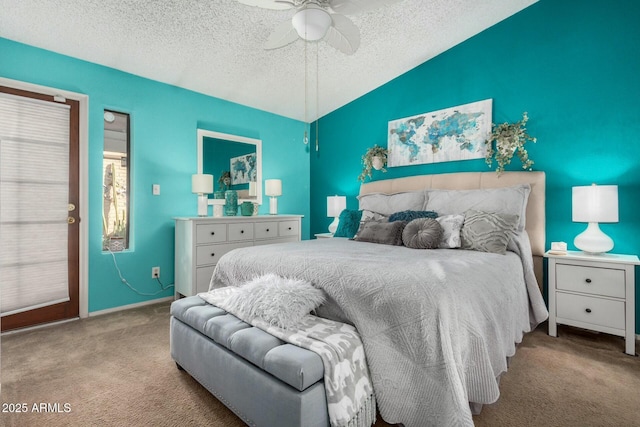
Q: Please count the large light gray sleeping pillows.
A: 2